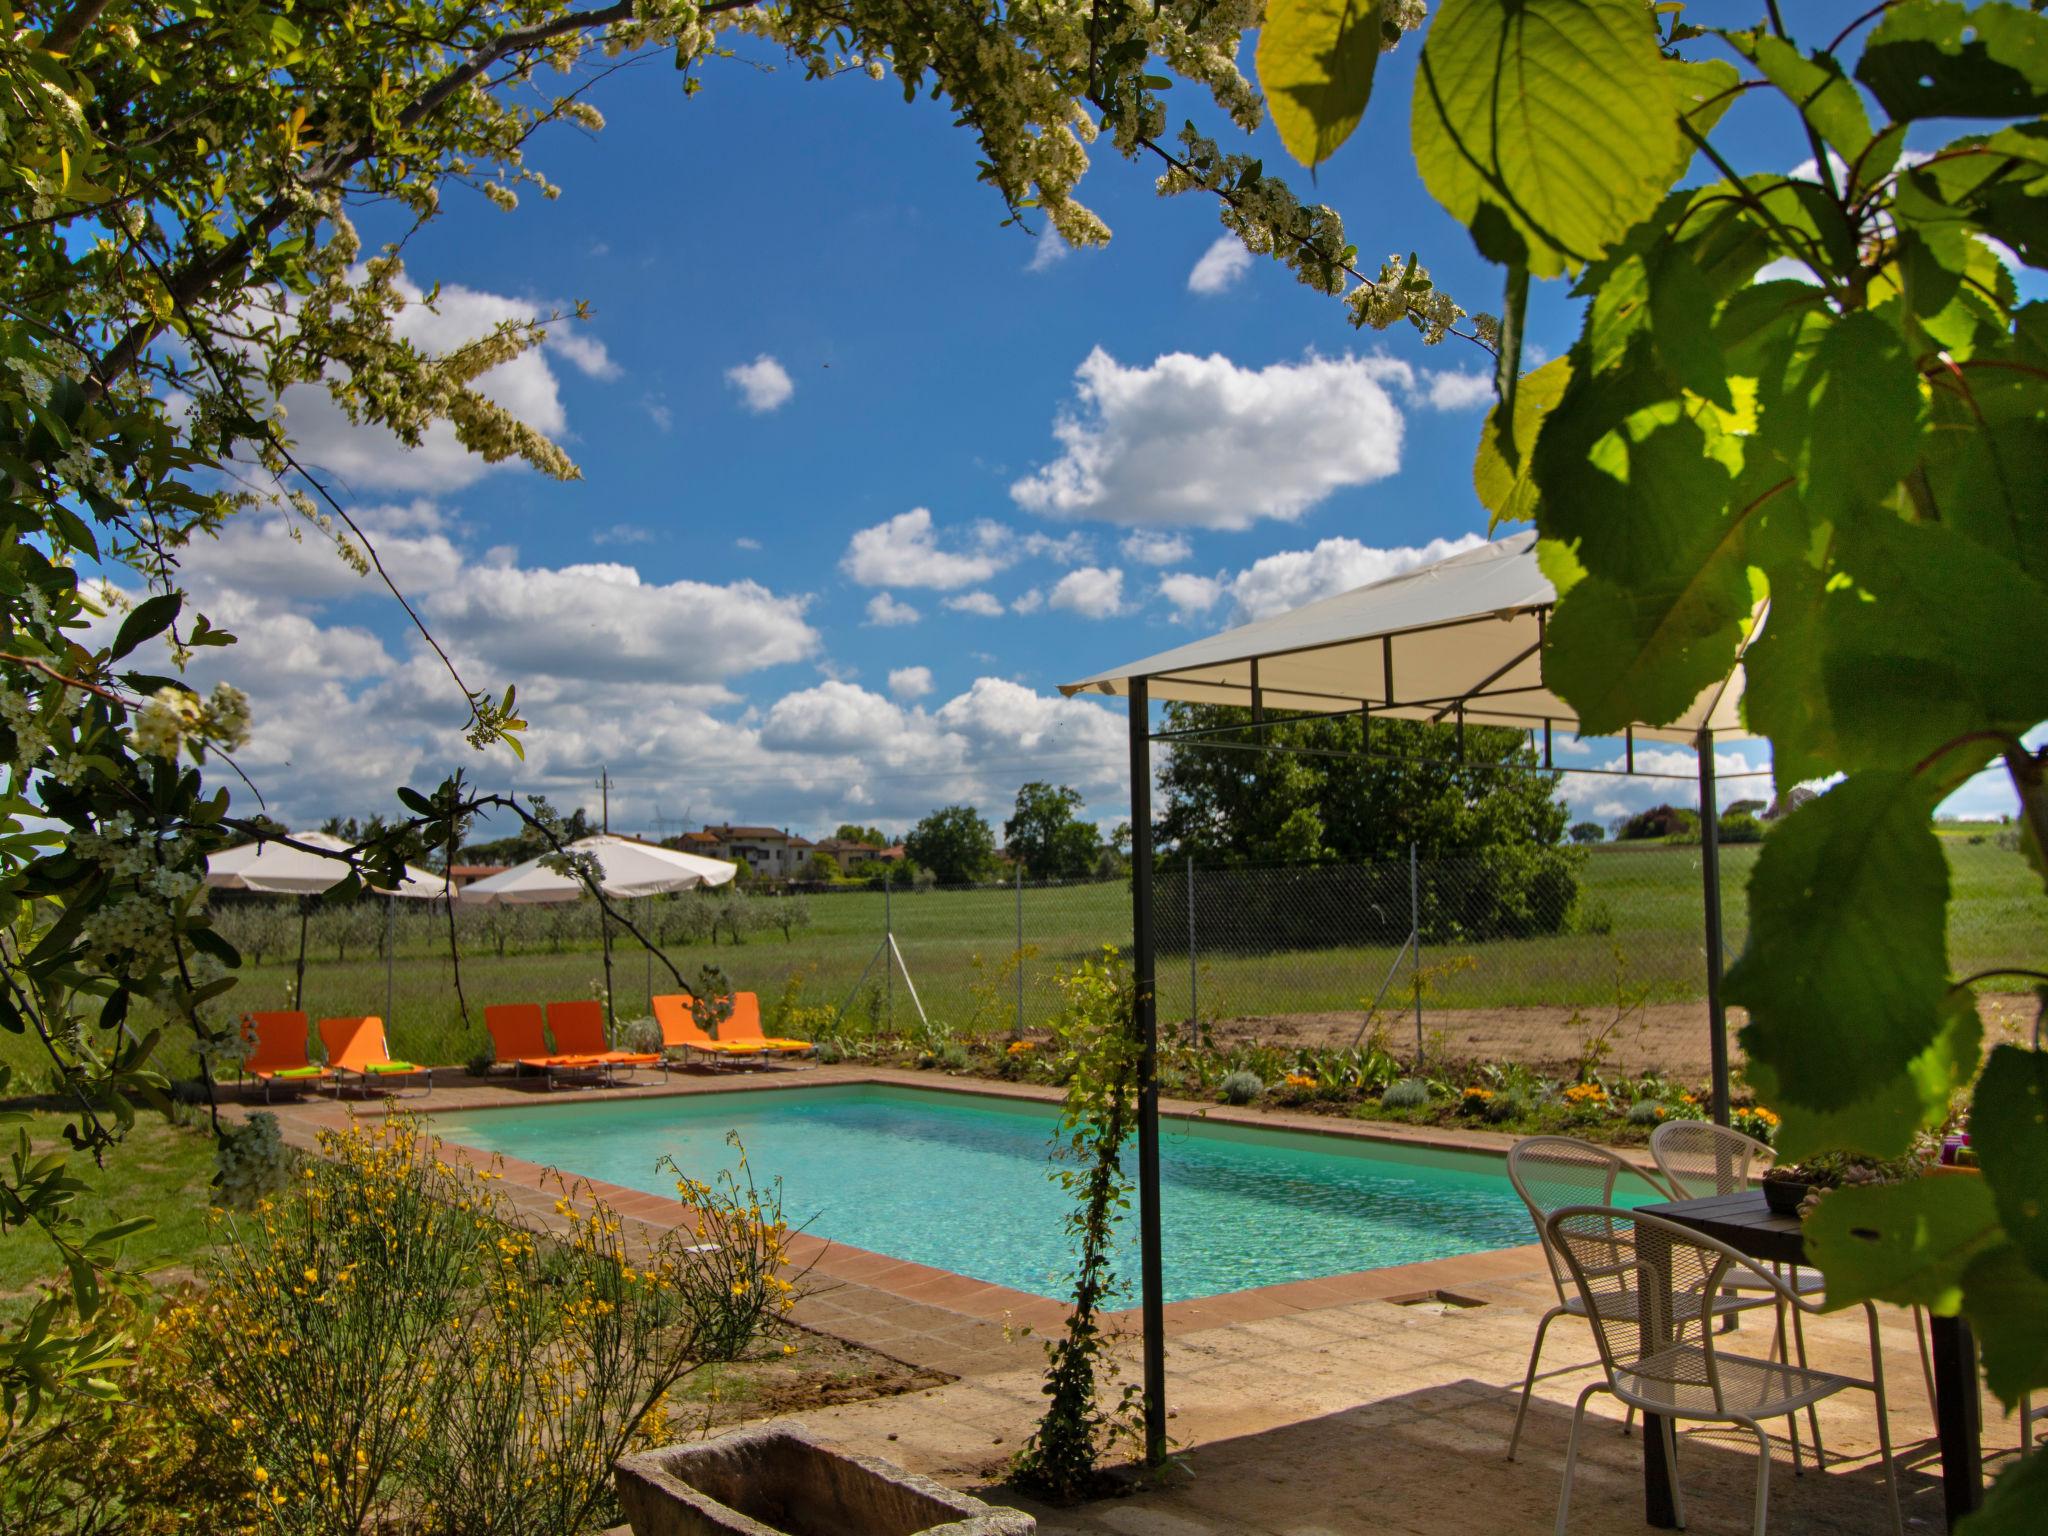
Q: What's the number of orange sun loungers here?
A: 6